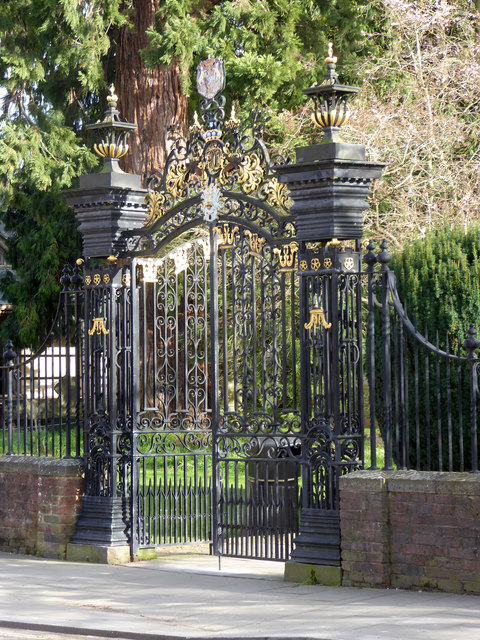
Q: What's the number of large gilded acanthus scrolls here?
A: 4